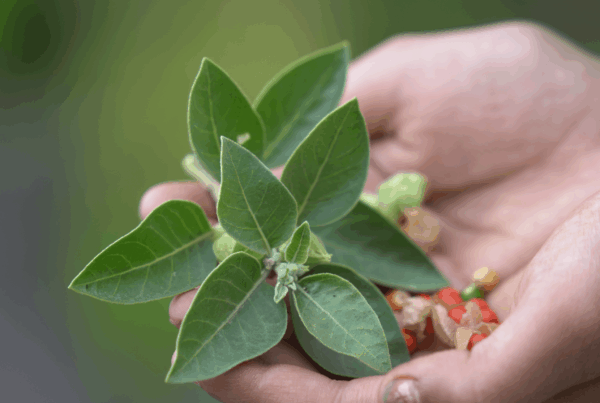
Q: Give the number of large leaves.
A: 9